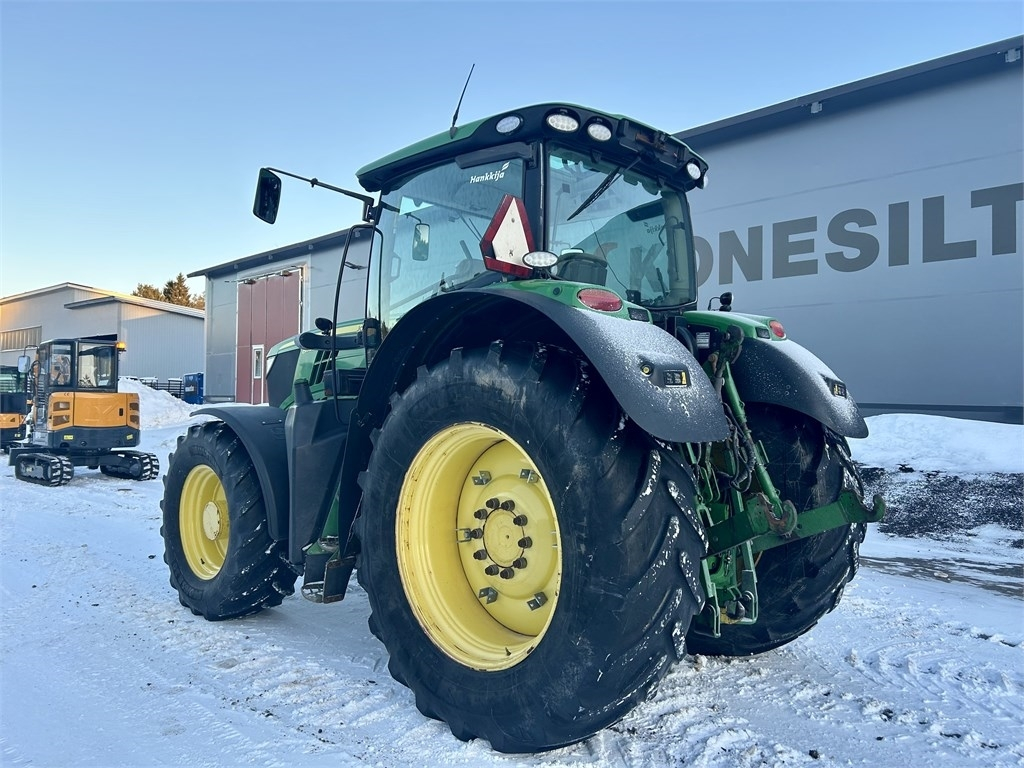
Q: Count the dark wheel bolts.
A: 10